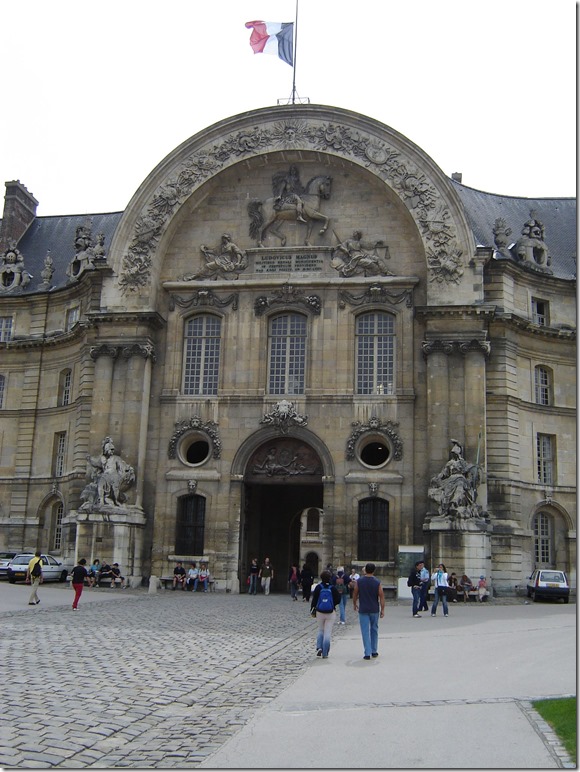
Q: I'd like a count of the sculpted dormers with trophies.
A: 3